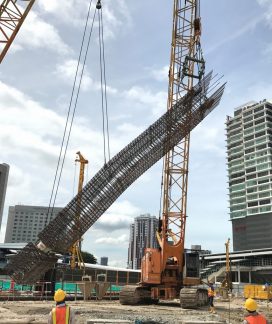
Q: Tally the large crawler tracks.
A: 2